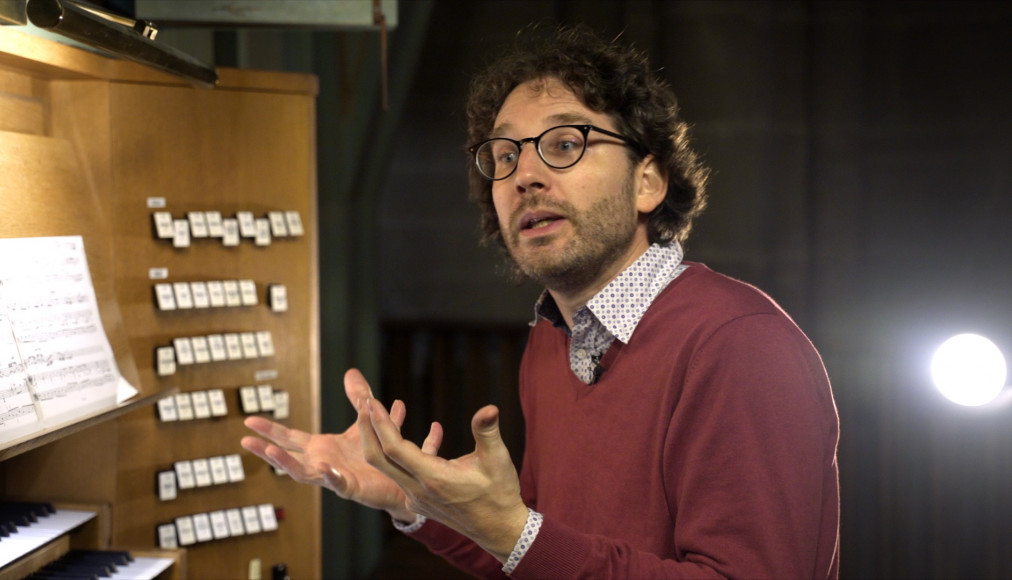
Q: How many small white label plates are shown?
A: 3